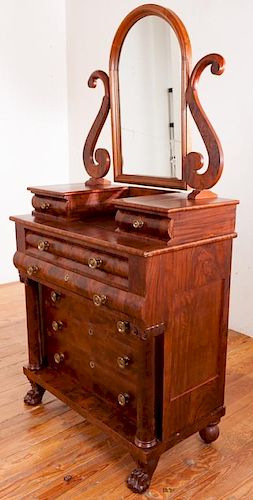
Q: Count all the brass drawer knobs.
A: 12